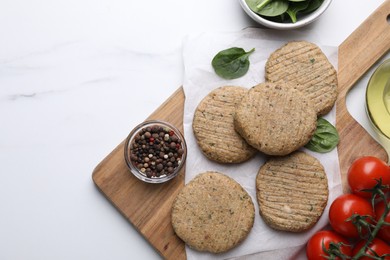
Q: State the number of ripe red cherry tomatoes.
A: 5